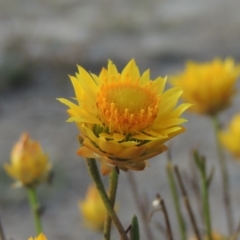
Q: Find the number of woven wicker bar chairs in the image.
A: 0